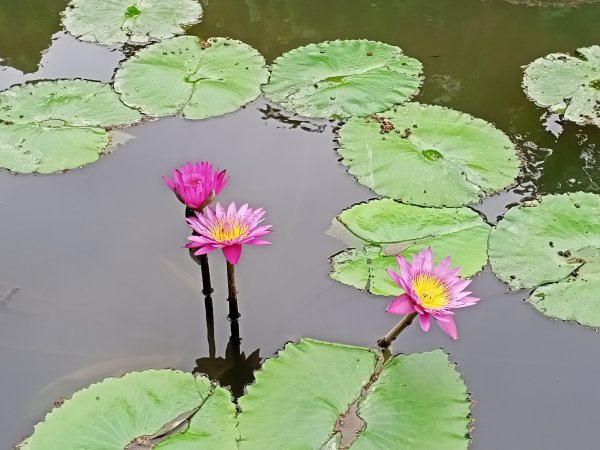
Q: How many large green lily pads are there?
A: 10